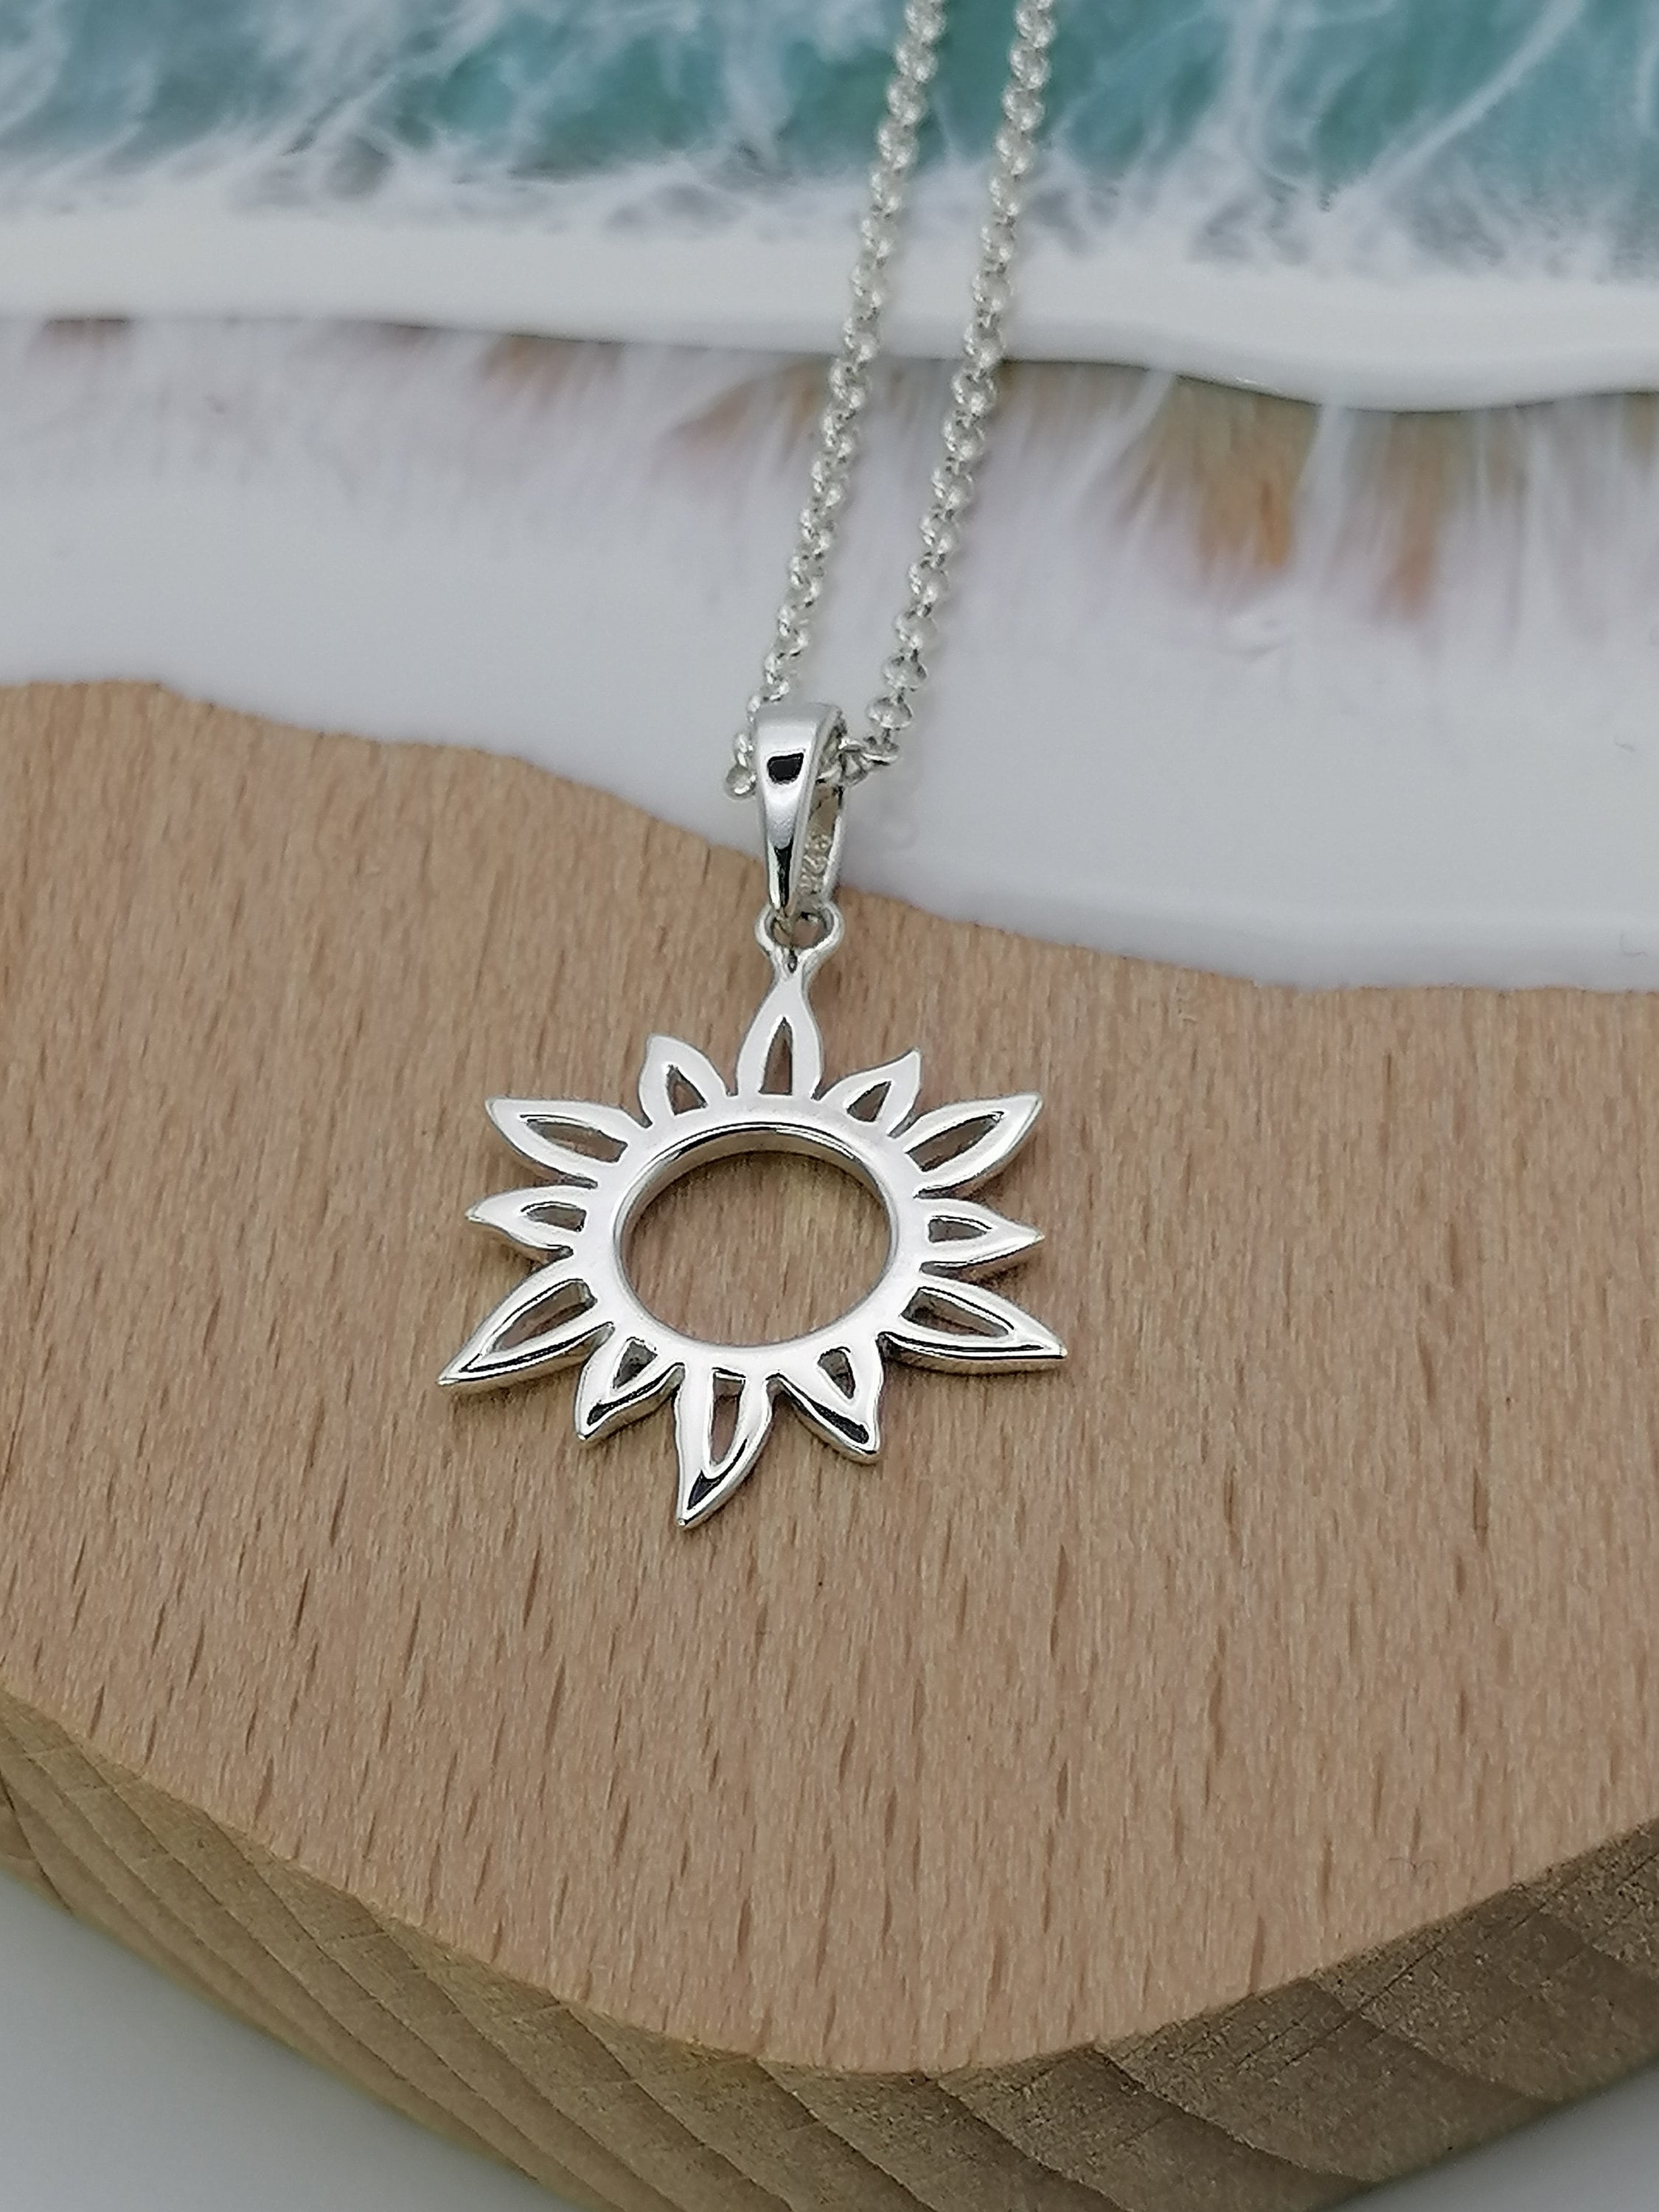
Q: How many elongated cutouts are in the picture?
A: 12